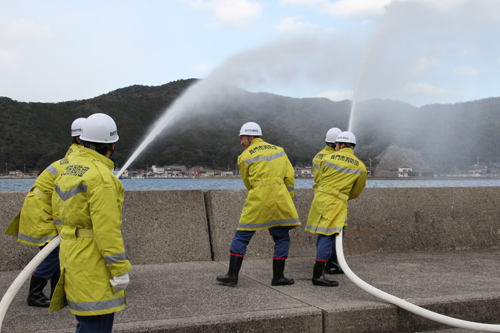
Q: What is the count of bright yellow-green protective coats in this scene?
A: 5